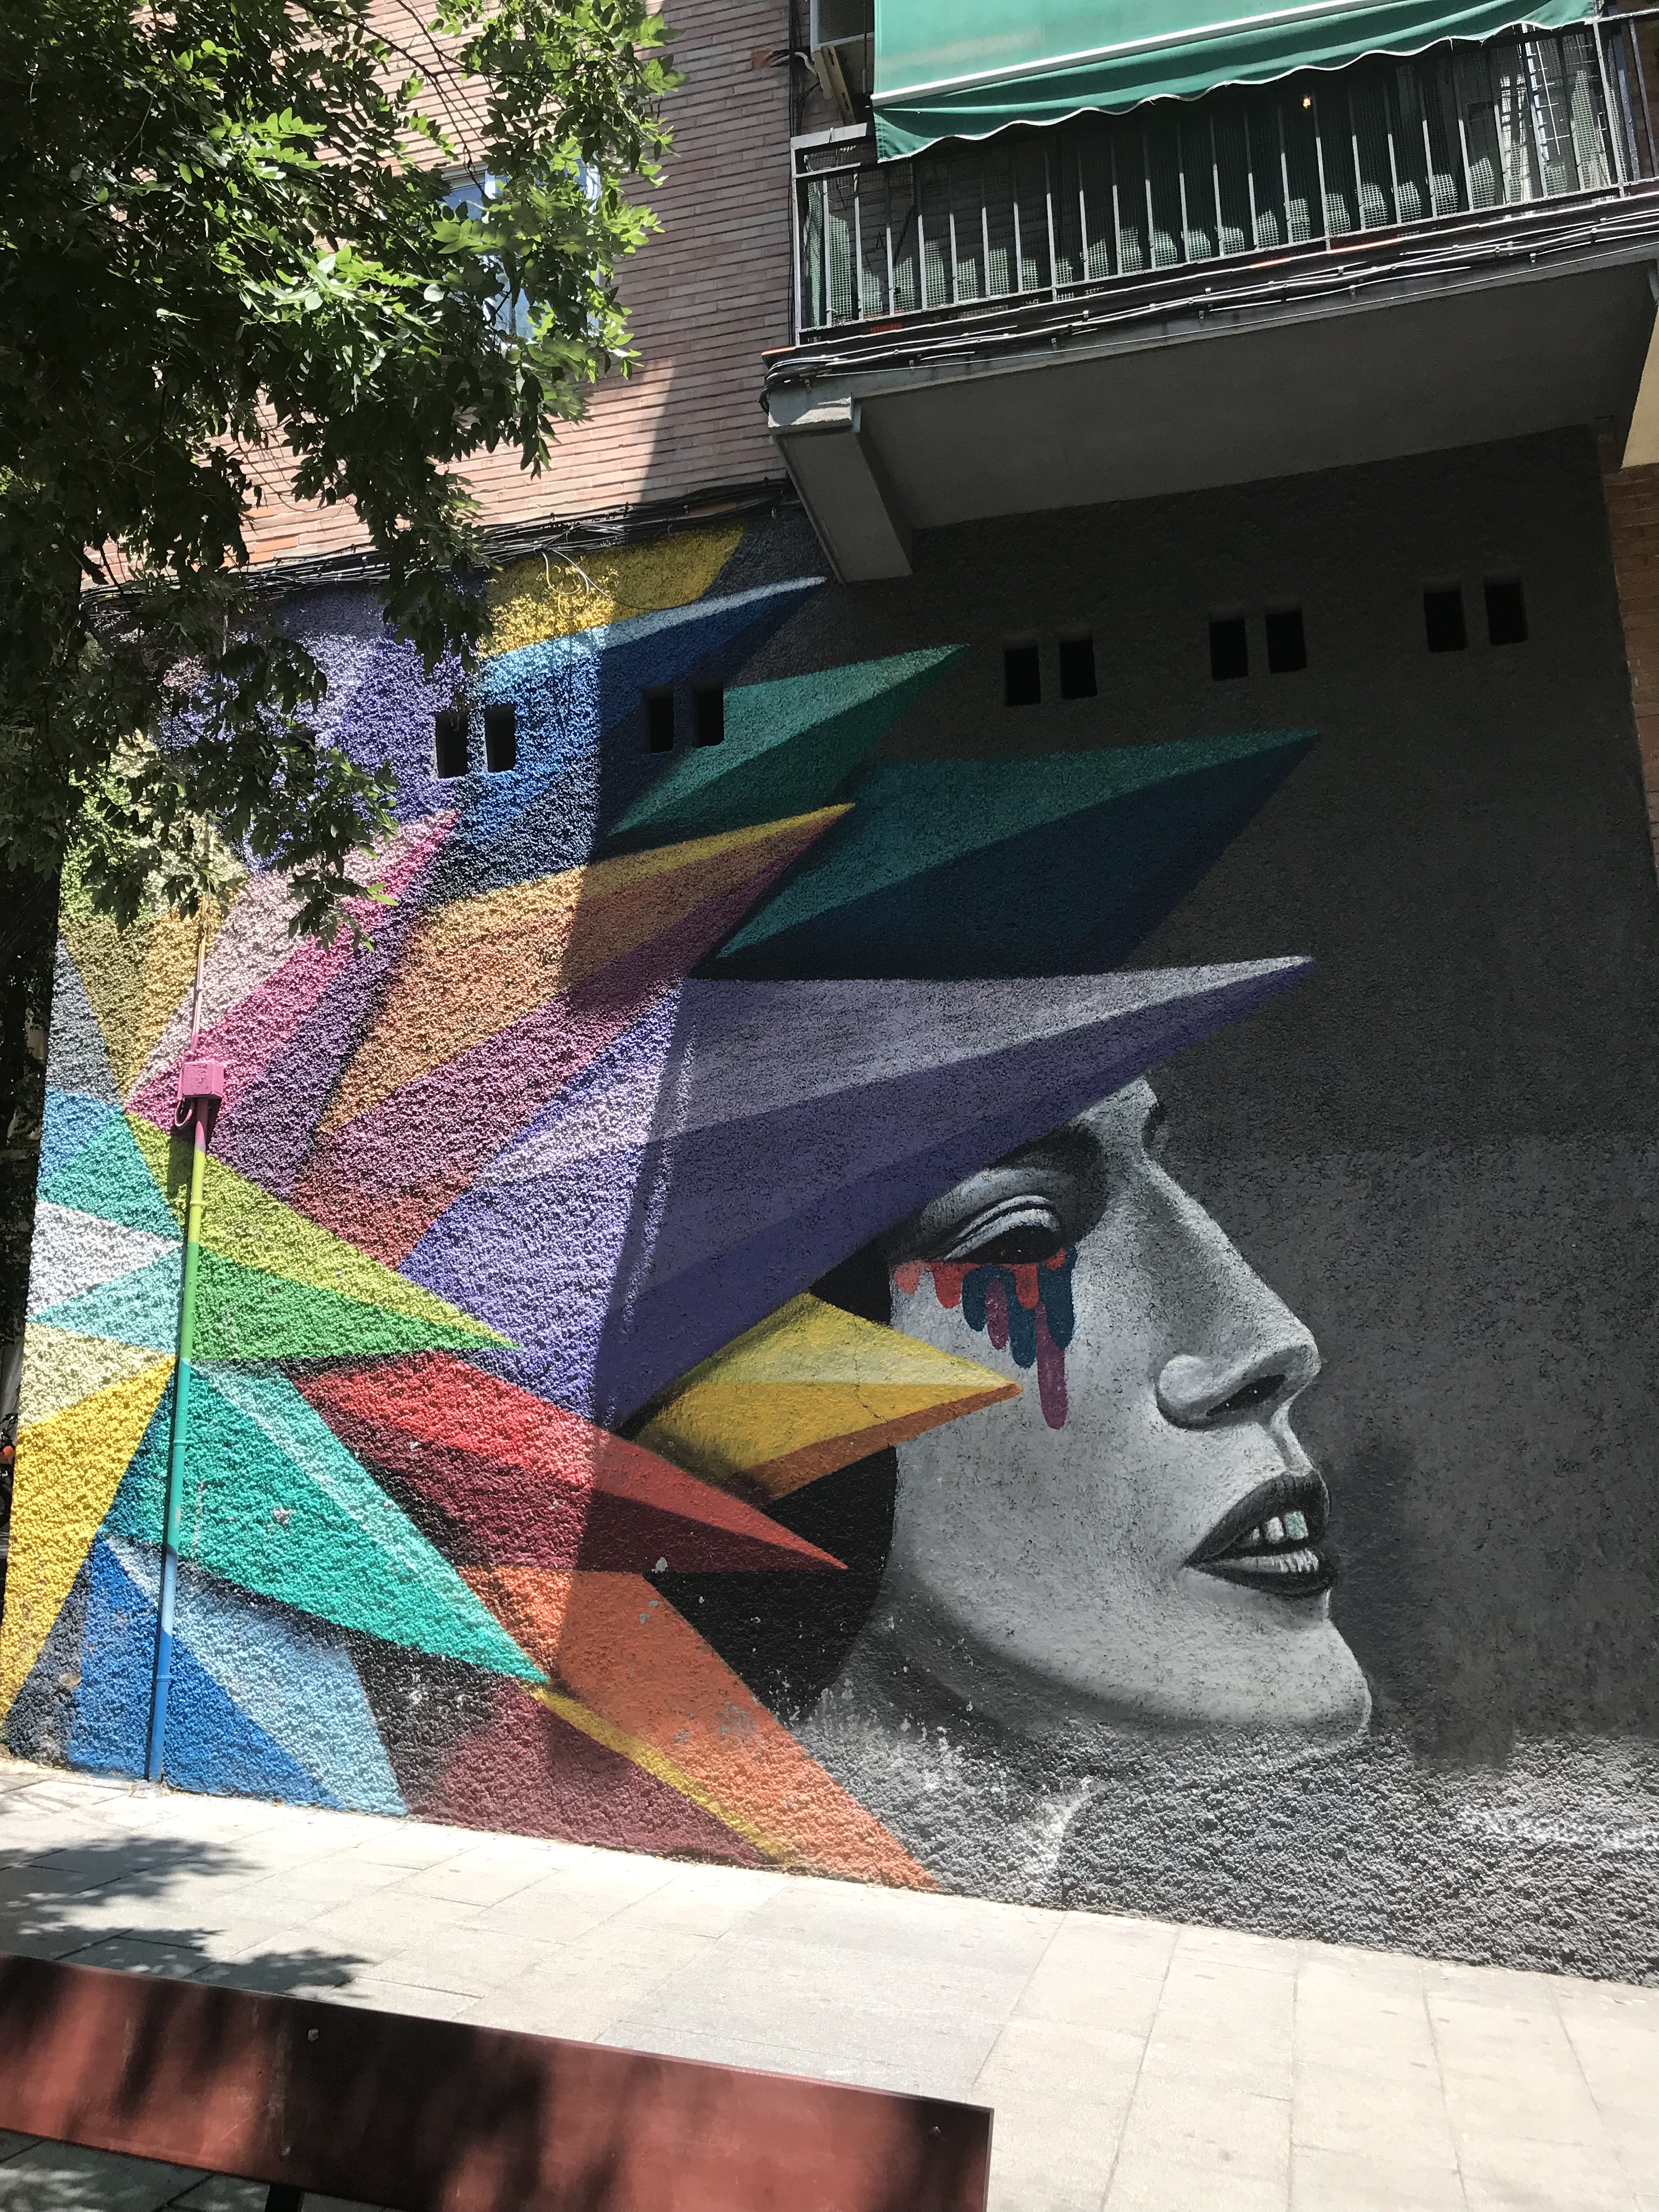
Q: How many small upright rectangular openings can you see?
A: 10